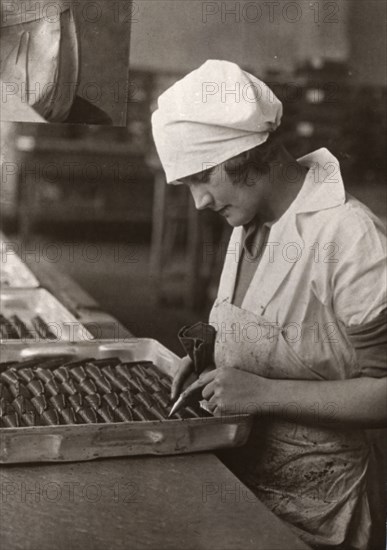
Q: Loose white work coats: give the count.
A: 1